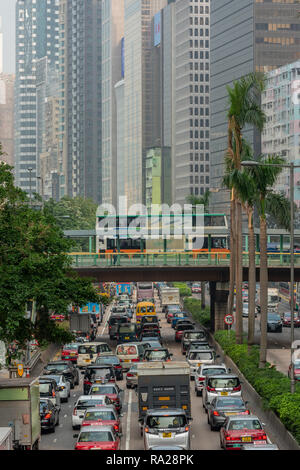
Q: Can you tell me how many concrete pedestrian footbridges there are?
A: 1